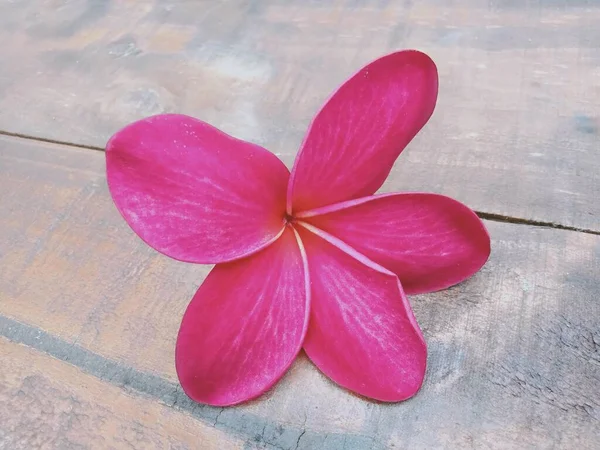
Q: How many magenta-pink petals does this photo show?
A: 5